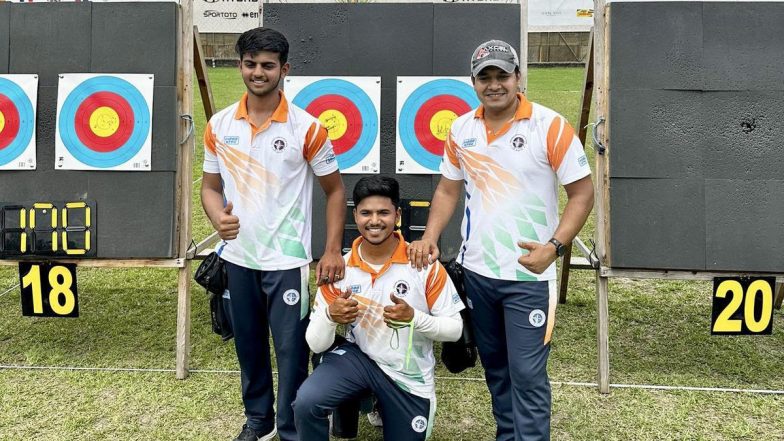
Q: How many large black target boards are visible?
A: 3